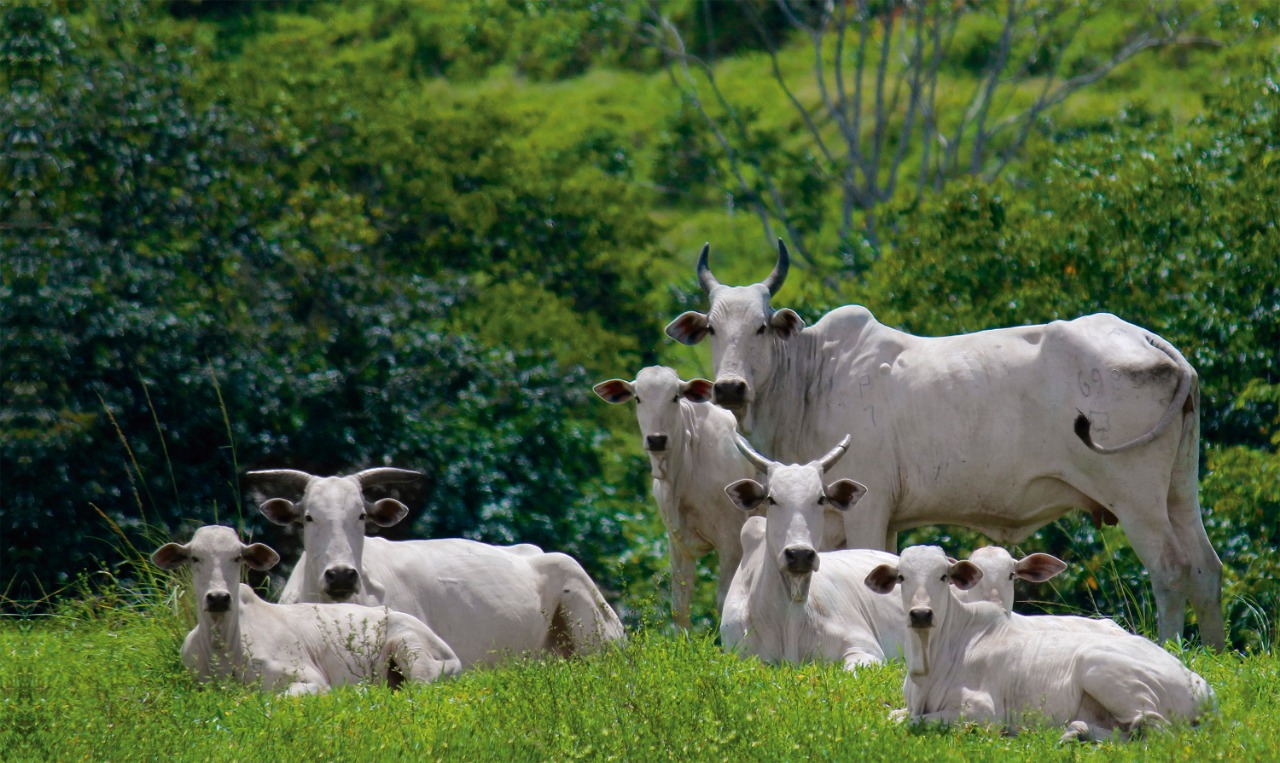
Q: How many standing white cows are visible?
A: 2